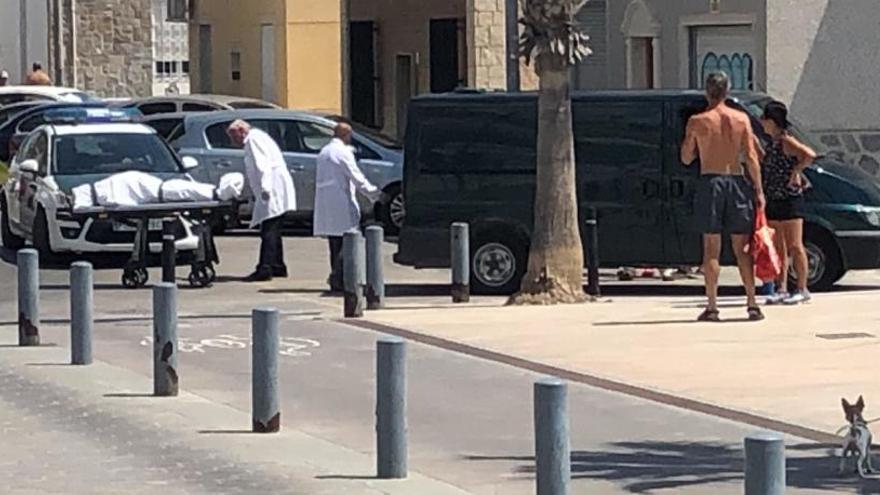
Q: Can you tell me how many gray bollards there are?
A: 10